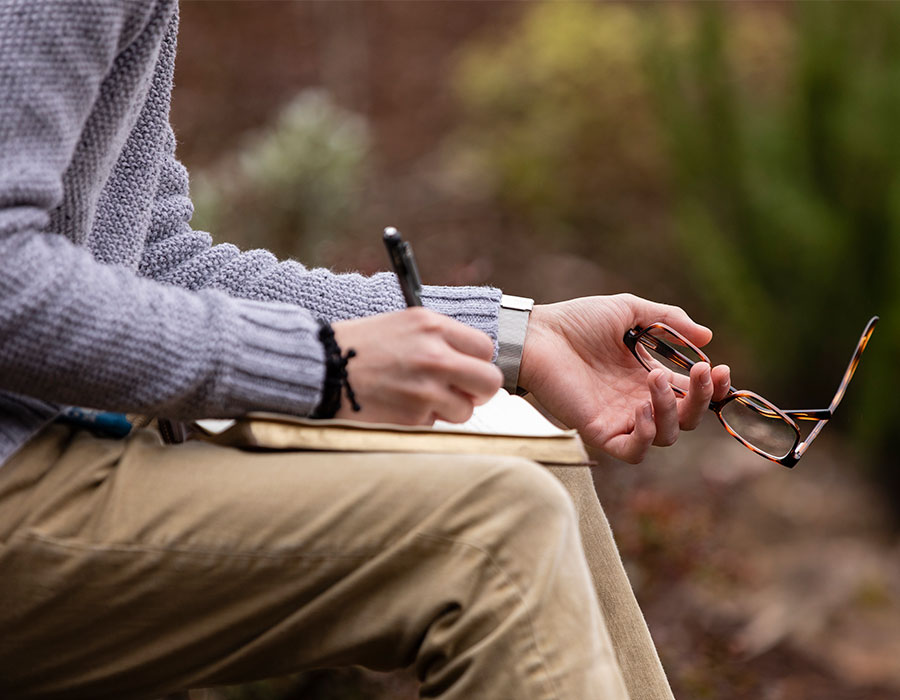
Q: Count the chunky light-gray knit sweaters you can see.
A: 1